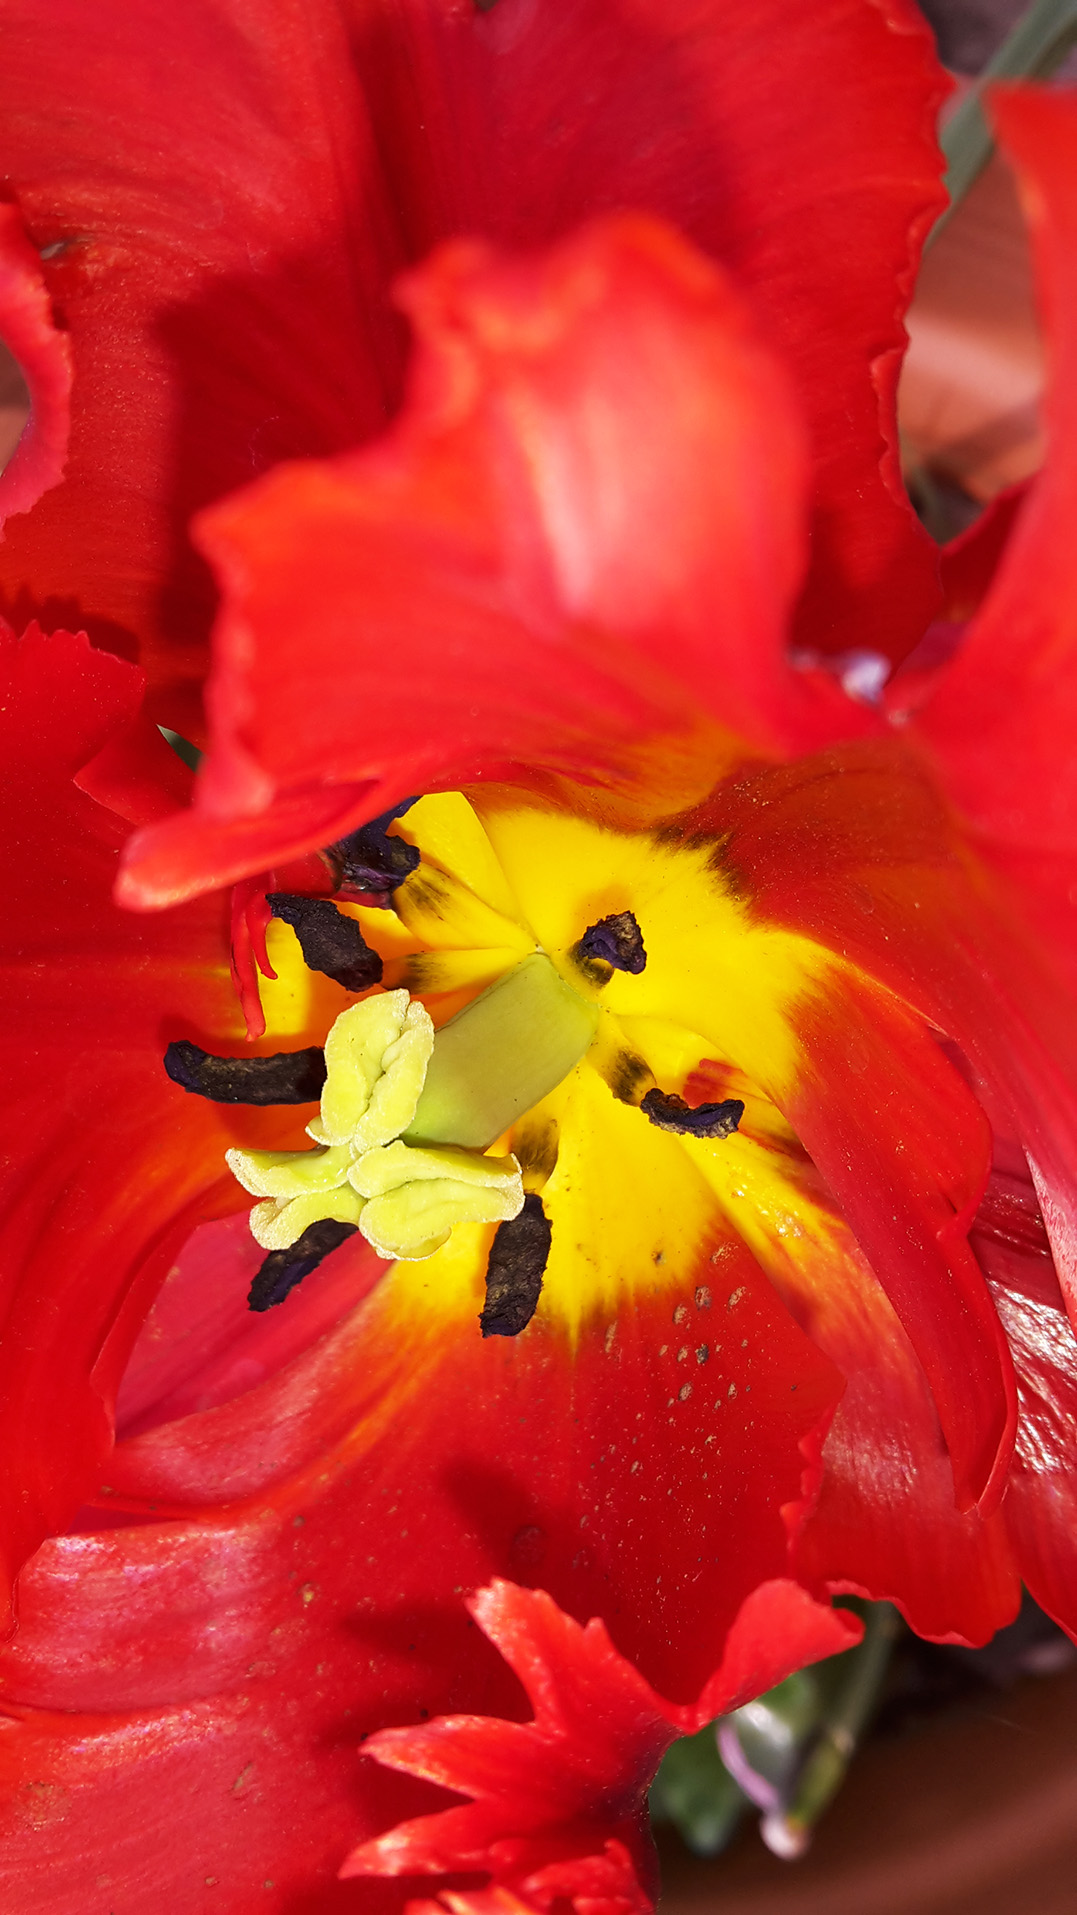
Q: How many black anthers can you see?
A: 7